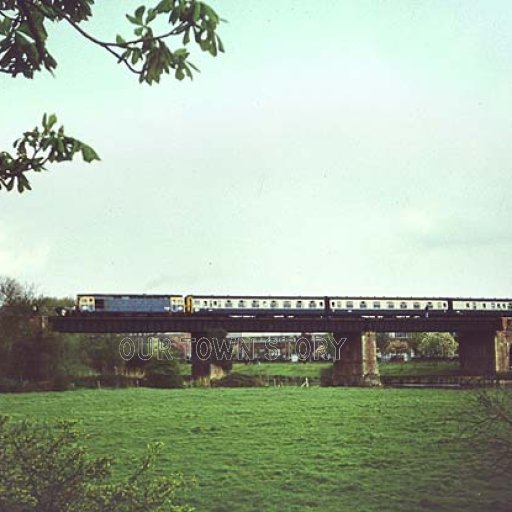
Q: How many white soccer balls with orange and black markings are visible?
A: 0